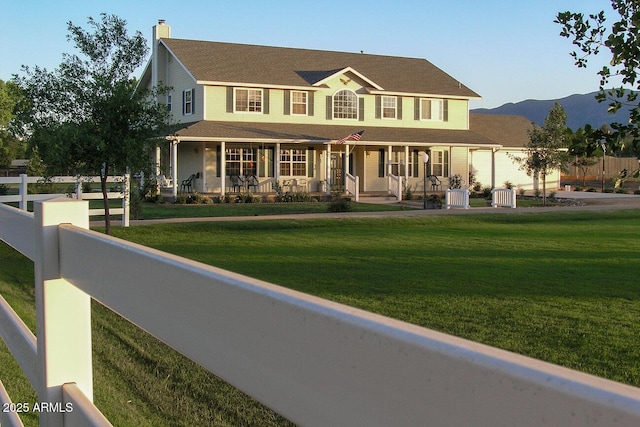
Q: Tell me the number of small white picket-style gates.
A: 2